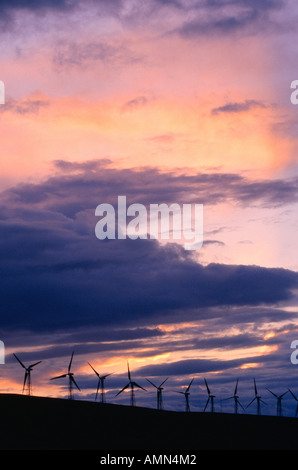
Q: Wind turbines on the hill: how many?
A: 11